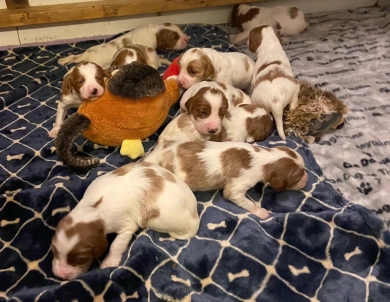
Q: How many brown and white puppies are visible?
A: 10